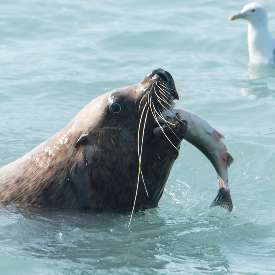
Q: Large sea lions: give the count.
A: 1